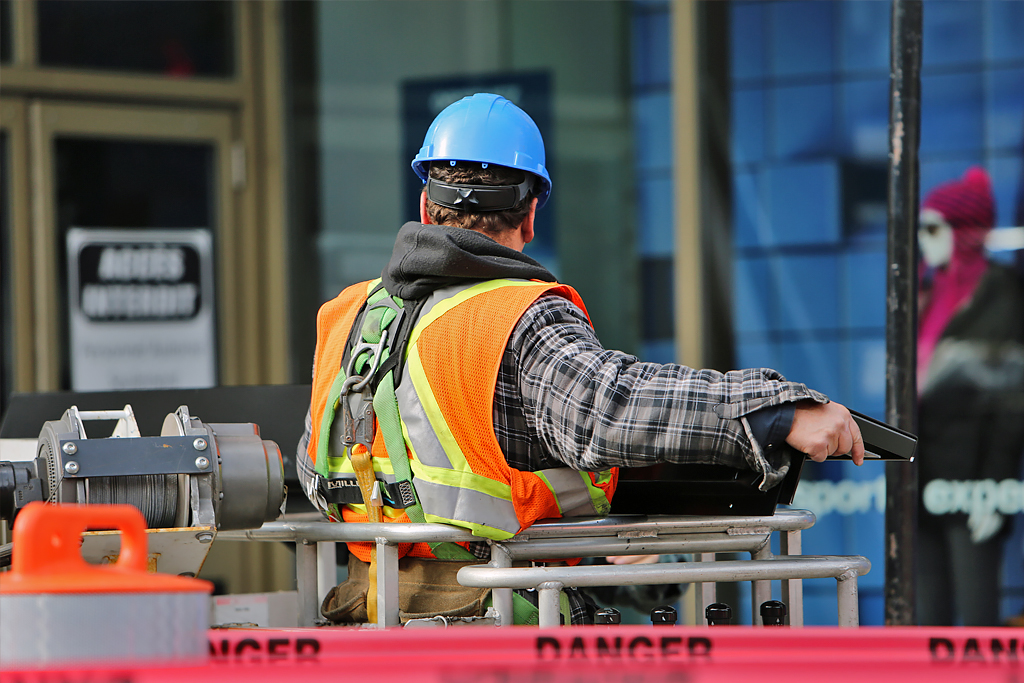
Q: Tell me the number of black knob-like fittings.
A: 4